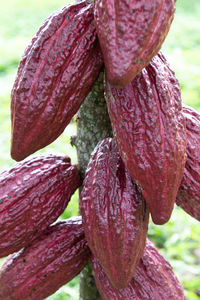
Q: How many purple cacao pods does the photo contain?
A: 8